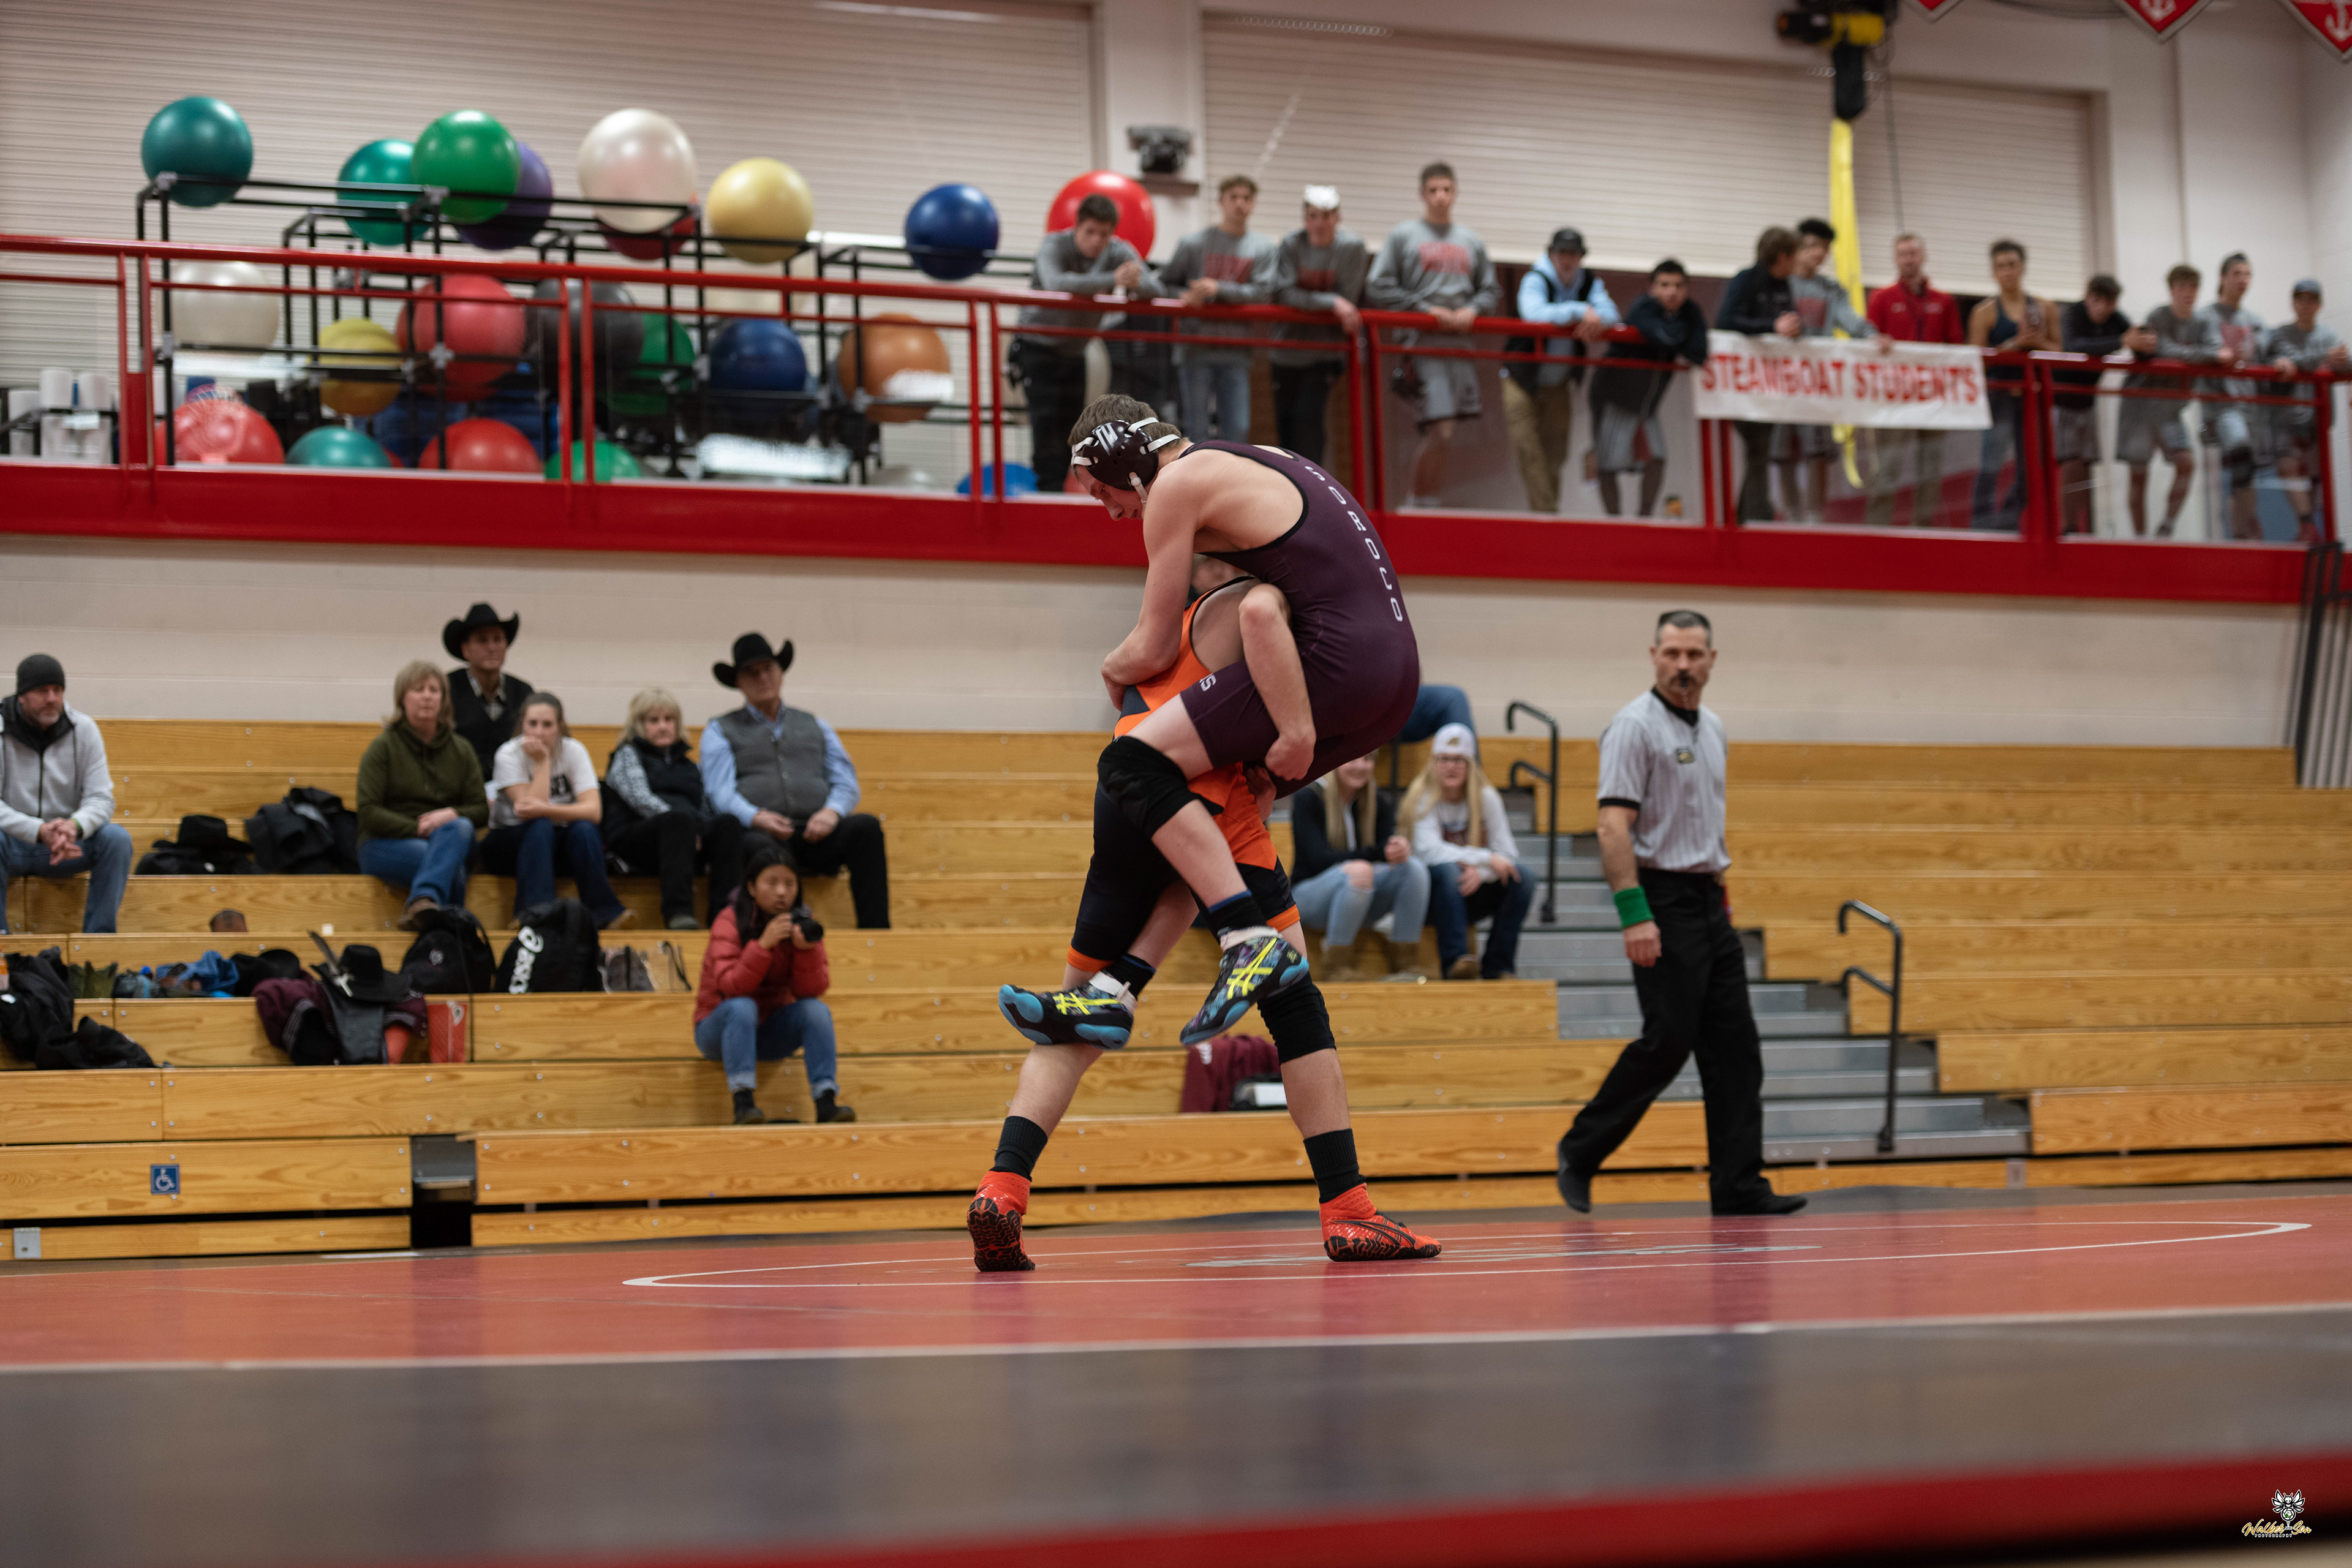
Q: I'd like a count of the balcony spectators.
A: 14